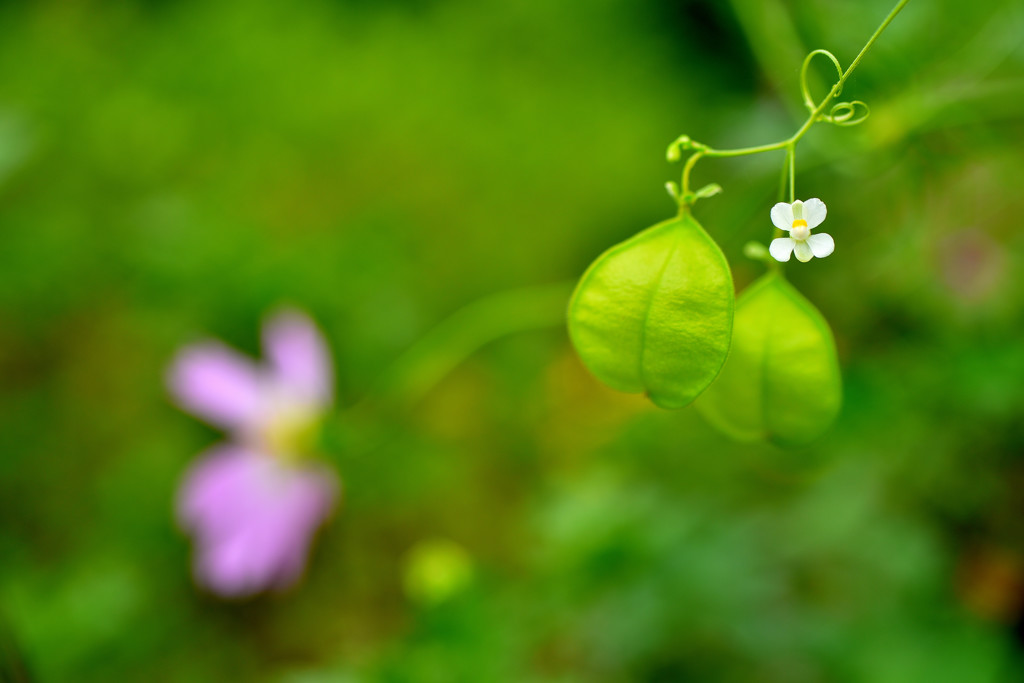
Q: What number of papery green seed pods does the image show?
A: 2